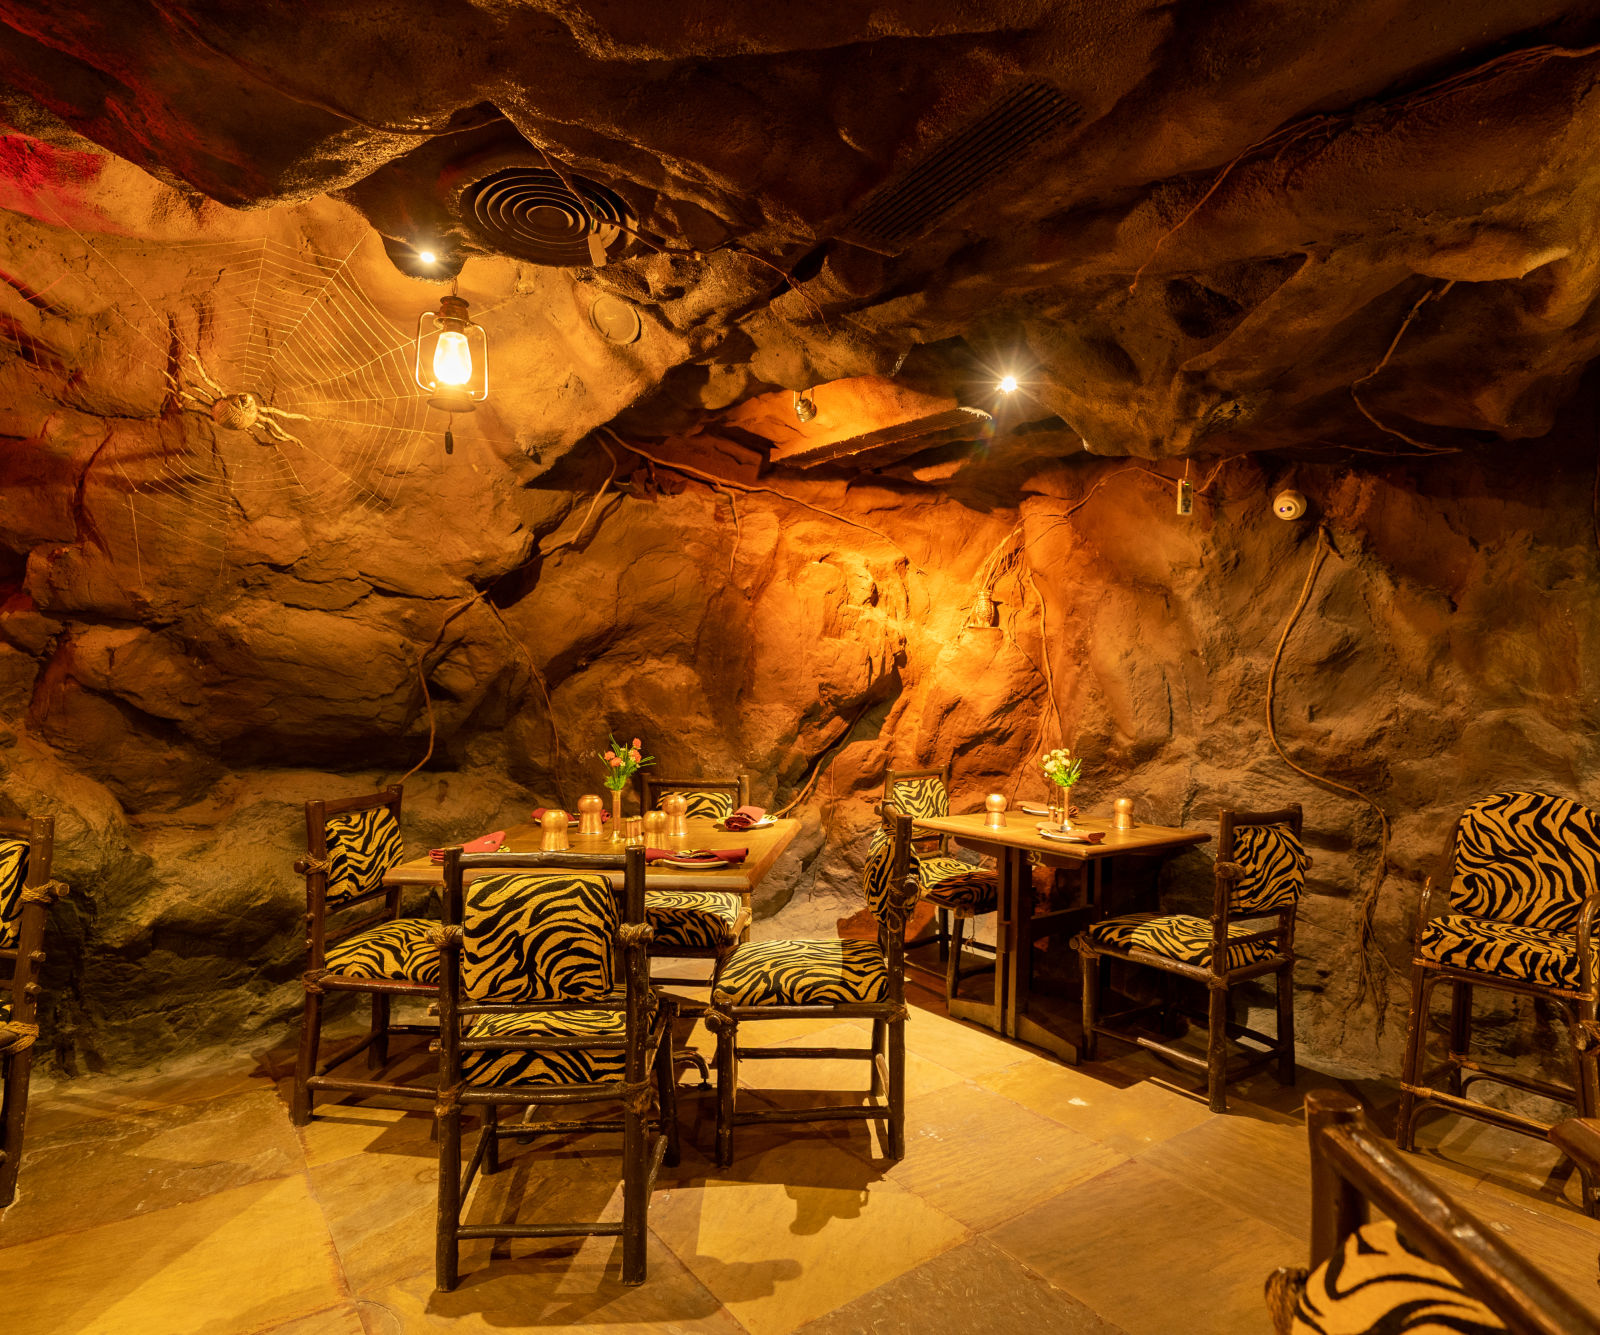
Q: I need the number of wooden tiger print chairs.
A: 9